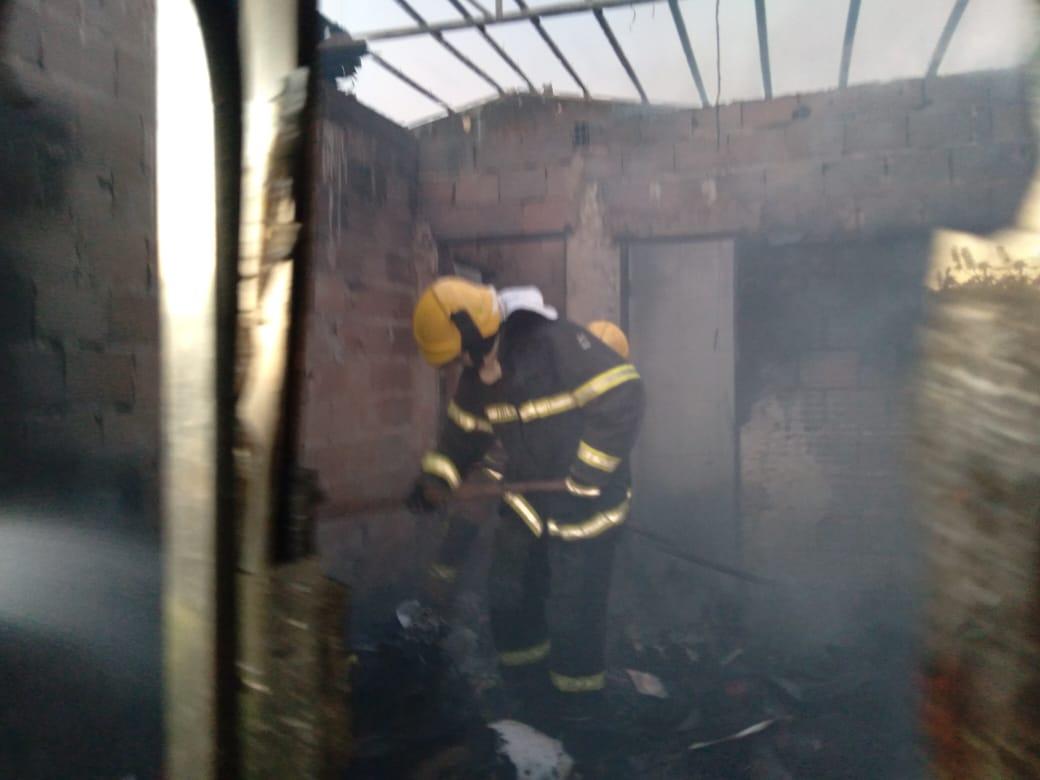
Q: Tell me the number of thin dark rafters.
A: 9